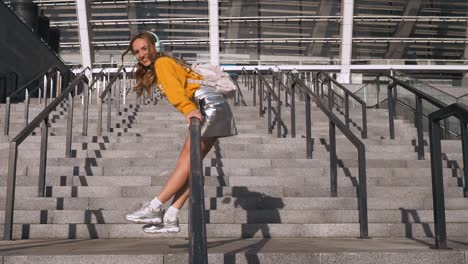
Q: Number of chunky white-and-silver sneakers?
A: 2